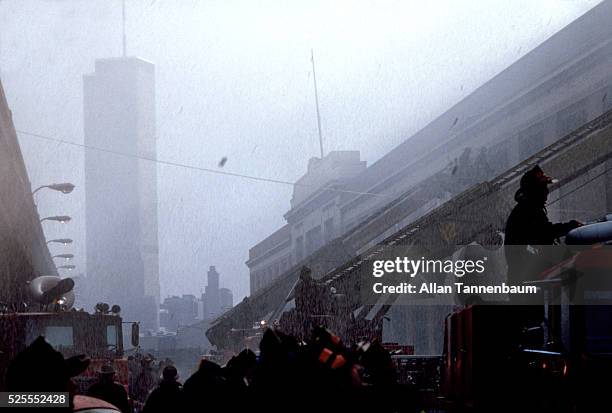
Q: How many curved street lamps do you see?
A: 5